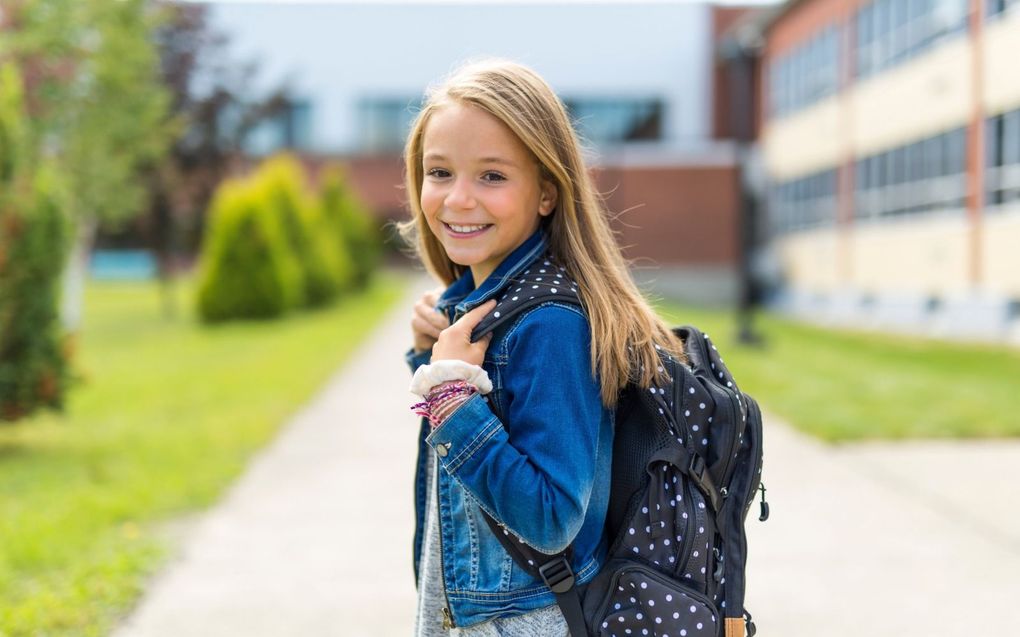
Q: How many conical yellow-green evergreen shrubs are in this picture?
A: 3